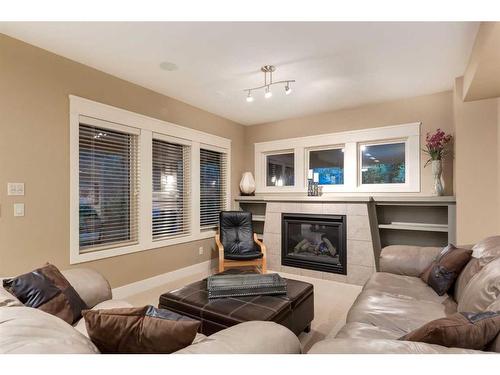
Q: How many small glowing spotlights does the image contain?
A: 3